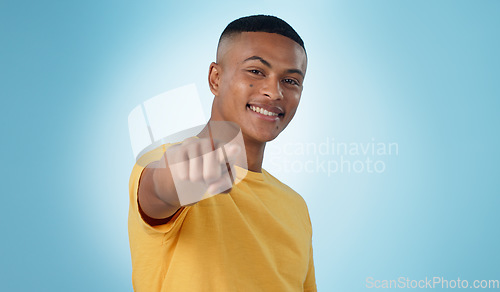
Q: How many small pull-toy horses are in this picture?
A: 0